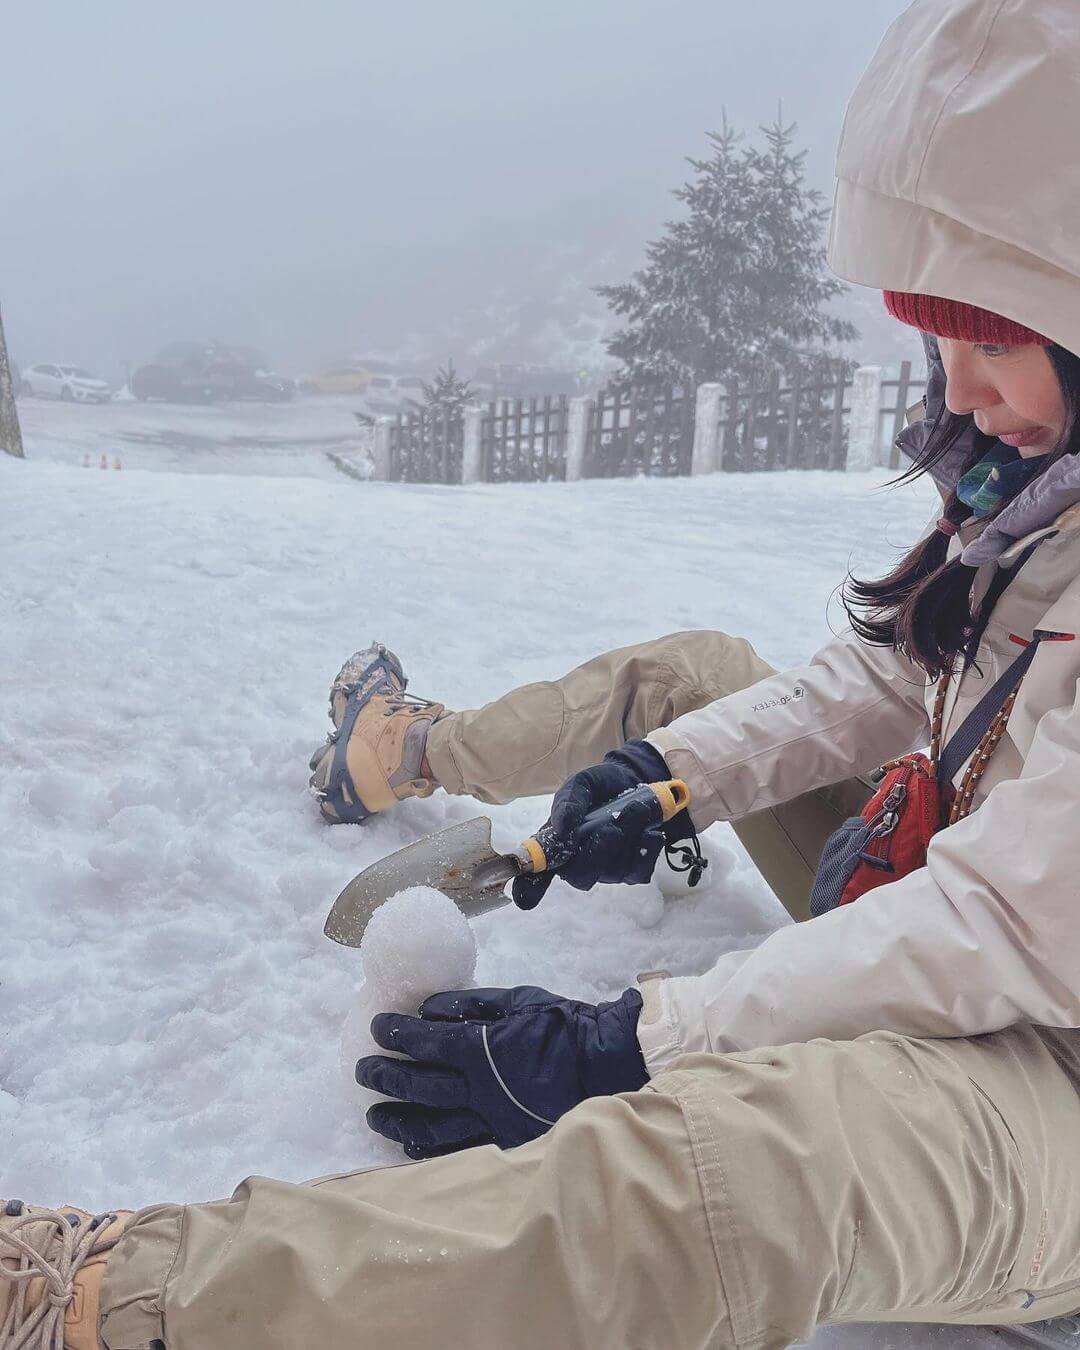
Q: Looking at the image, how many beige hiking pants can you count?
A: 1